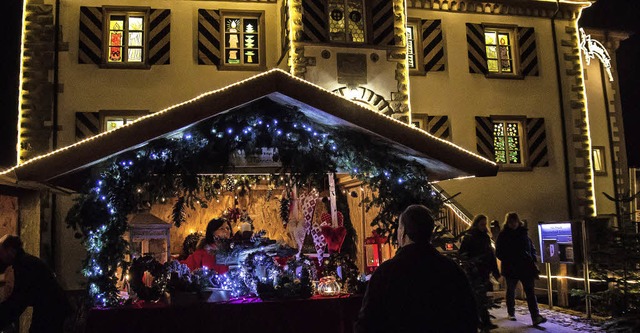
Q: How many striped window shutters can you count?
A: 12